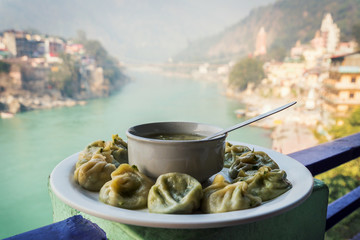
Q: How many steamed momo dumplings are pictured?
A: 9